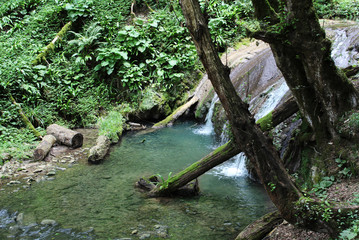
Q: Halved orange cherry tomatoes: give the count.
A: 0